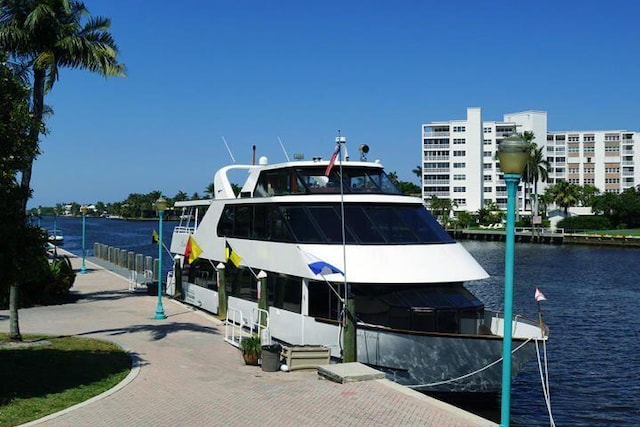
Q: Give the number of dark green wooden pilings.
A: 4